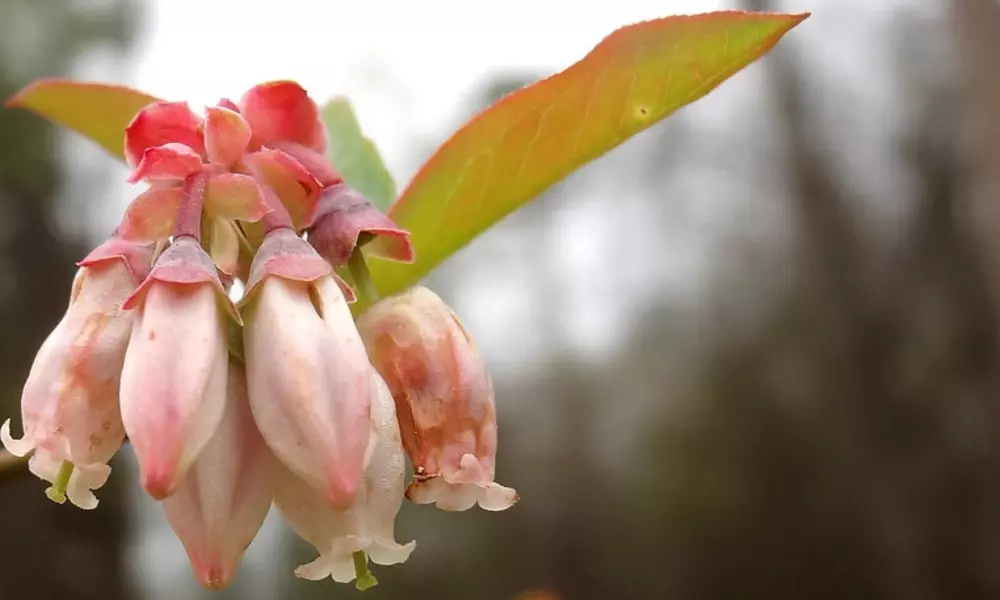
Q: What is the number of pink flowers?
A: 6